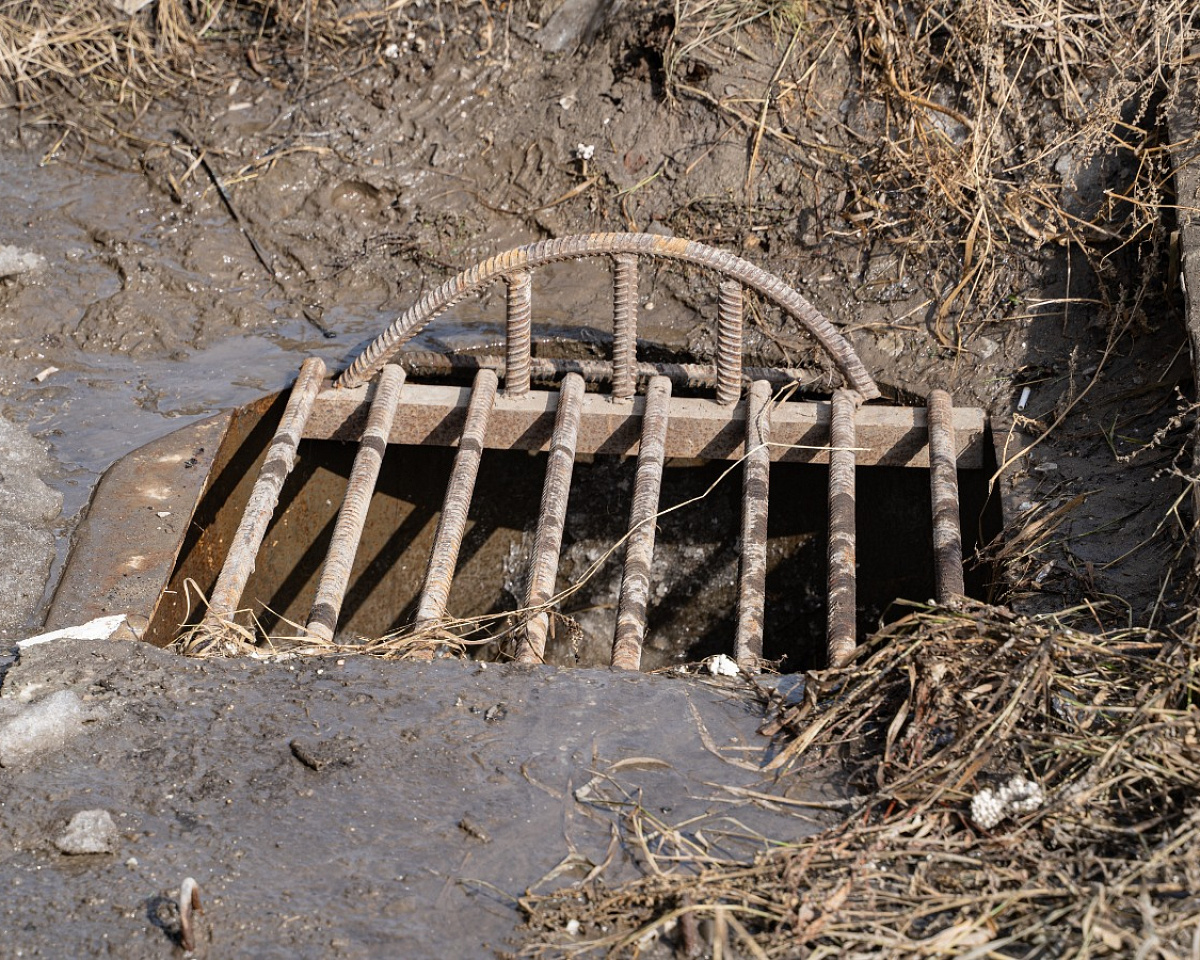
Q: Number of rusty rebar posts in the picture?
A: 11